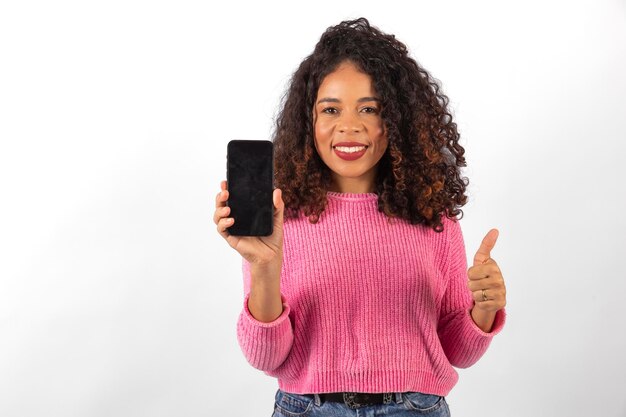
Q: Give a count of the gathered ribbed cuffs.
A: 2